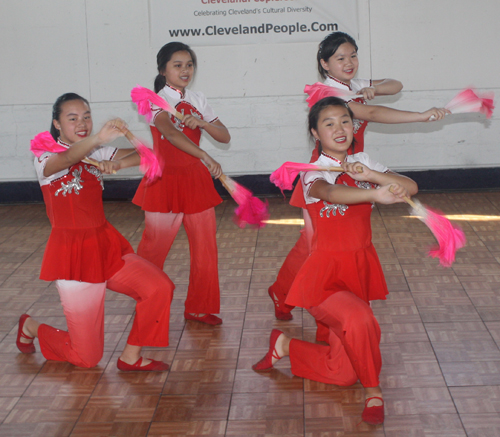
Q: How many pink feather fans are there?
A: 8